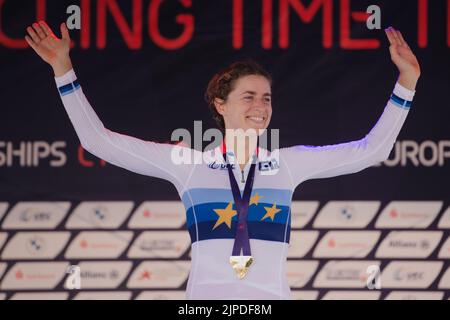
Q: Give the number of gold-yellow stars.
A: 3